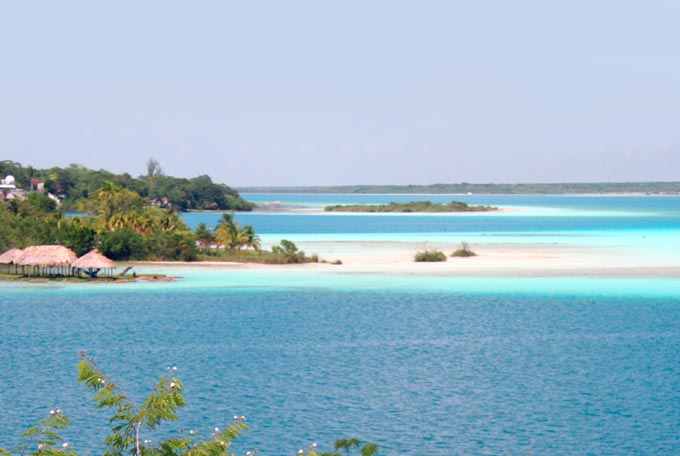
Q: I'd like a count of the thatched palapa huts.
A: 3